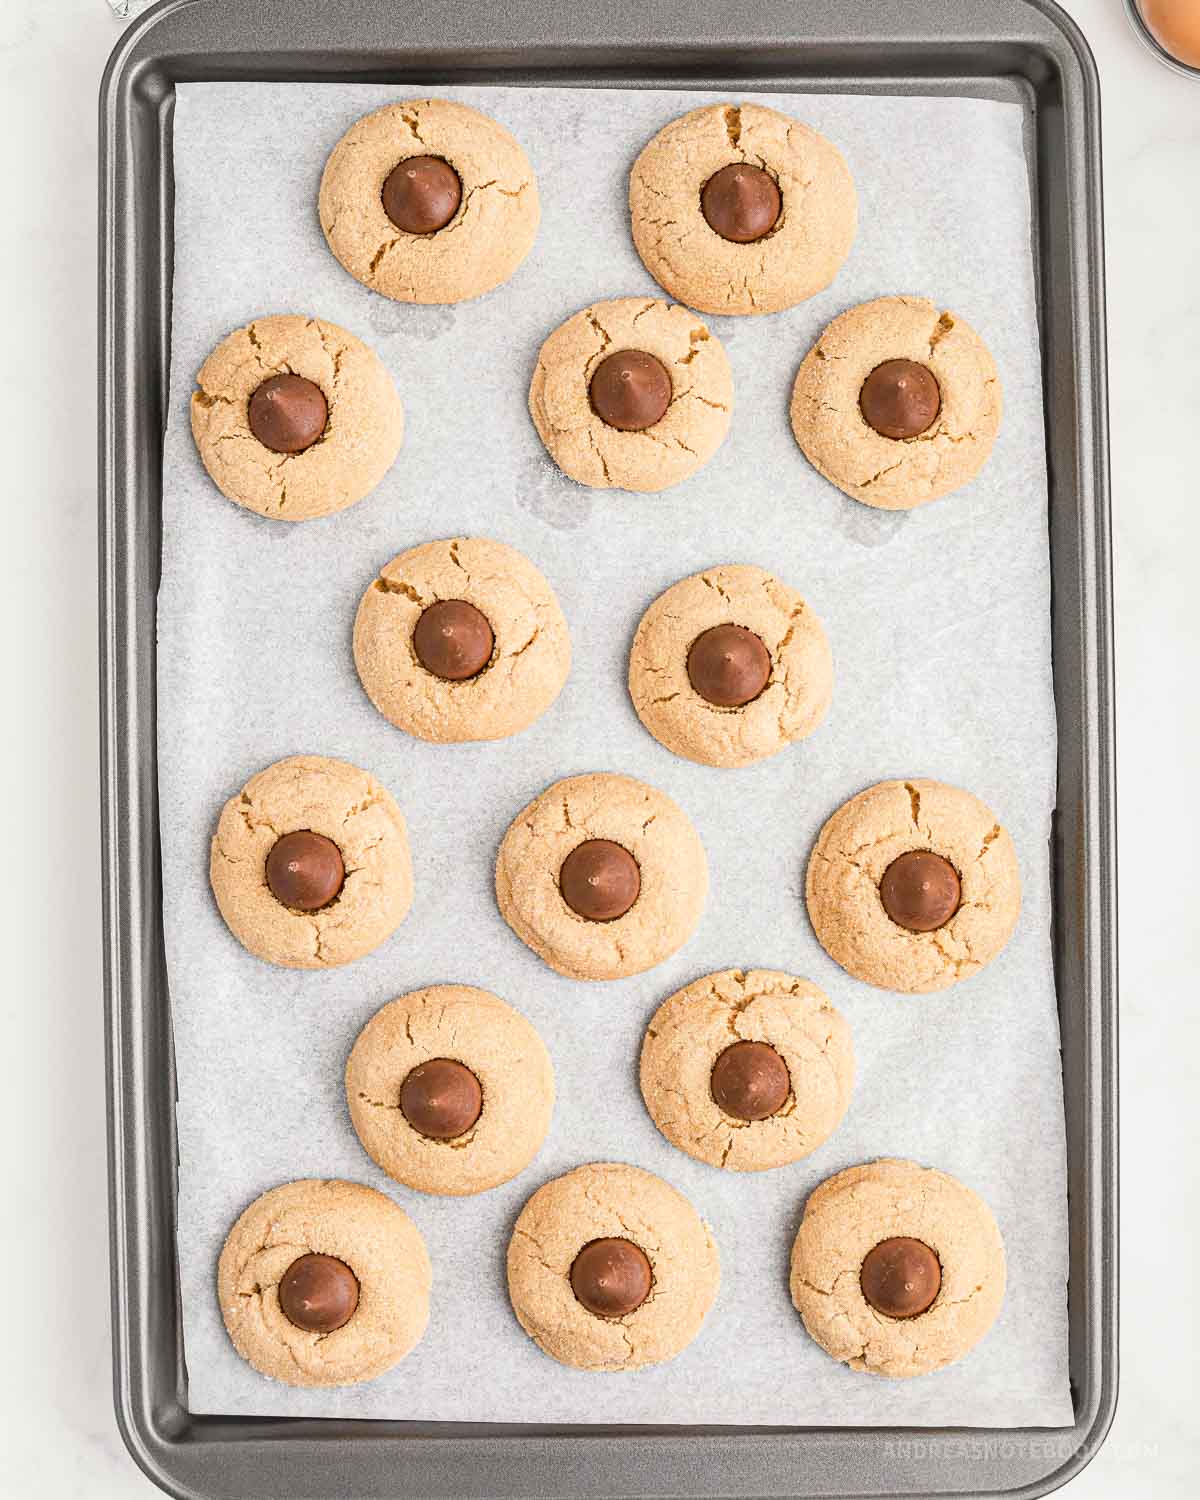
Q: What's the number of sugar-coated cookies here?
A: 15